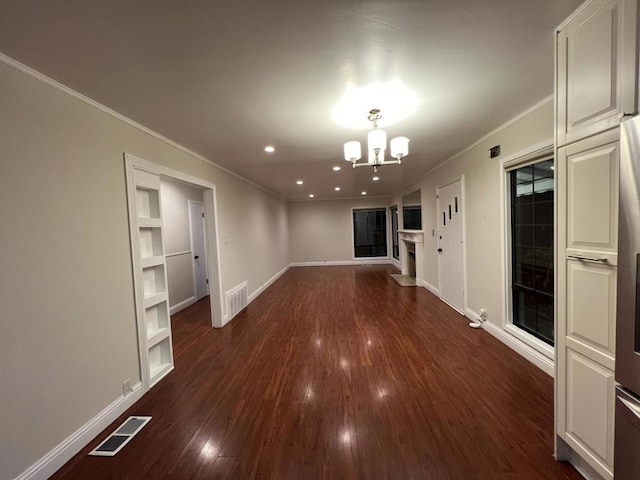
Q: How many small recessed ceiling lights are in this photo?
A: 7